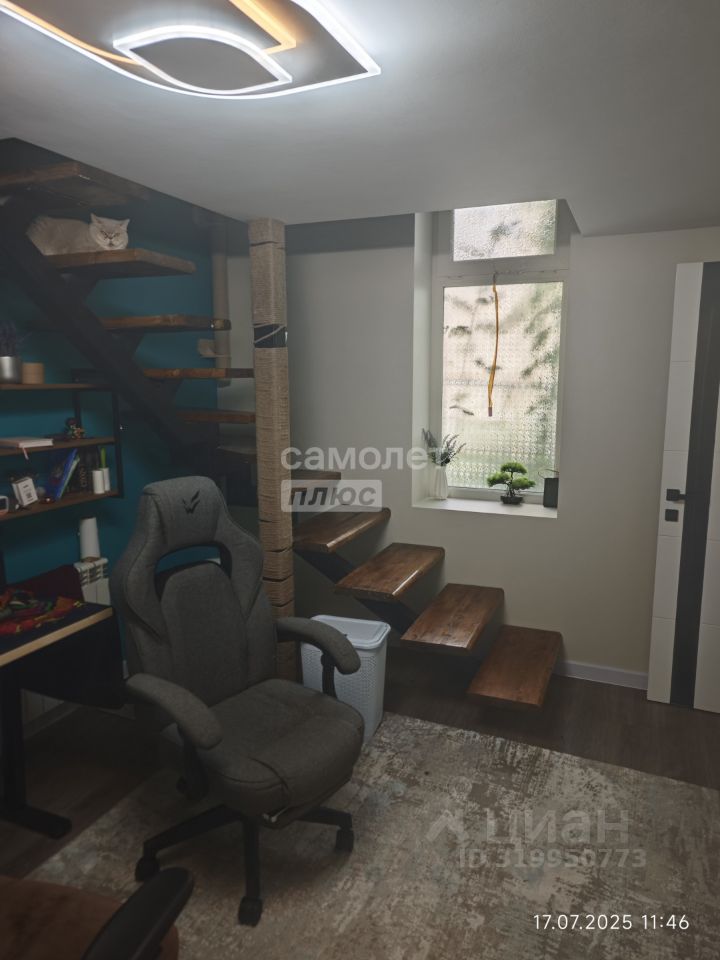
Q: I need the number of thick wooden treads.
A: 11